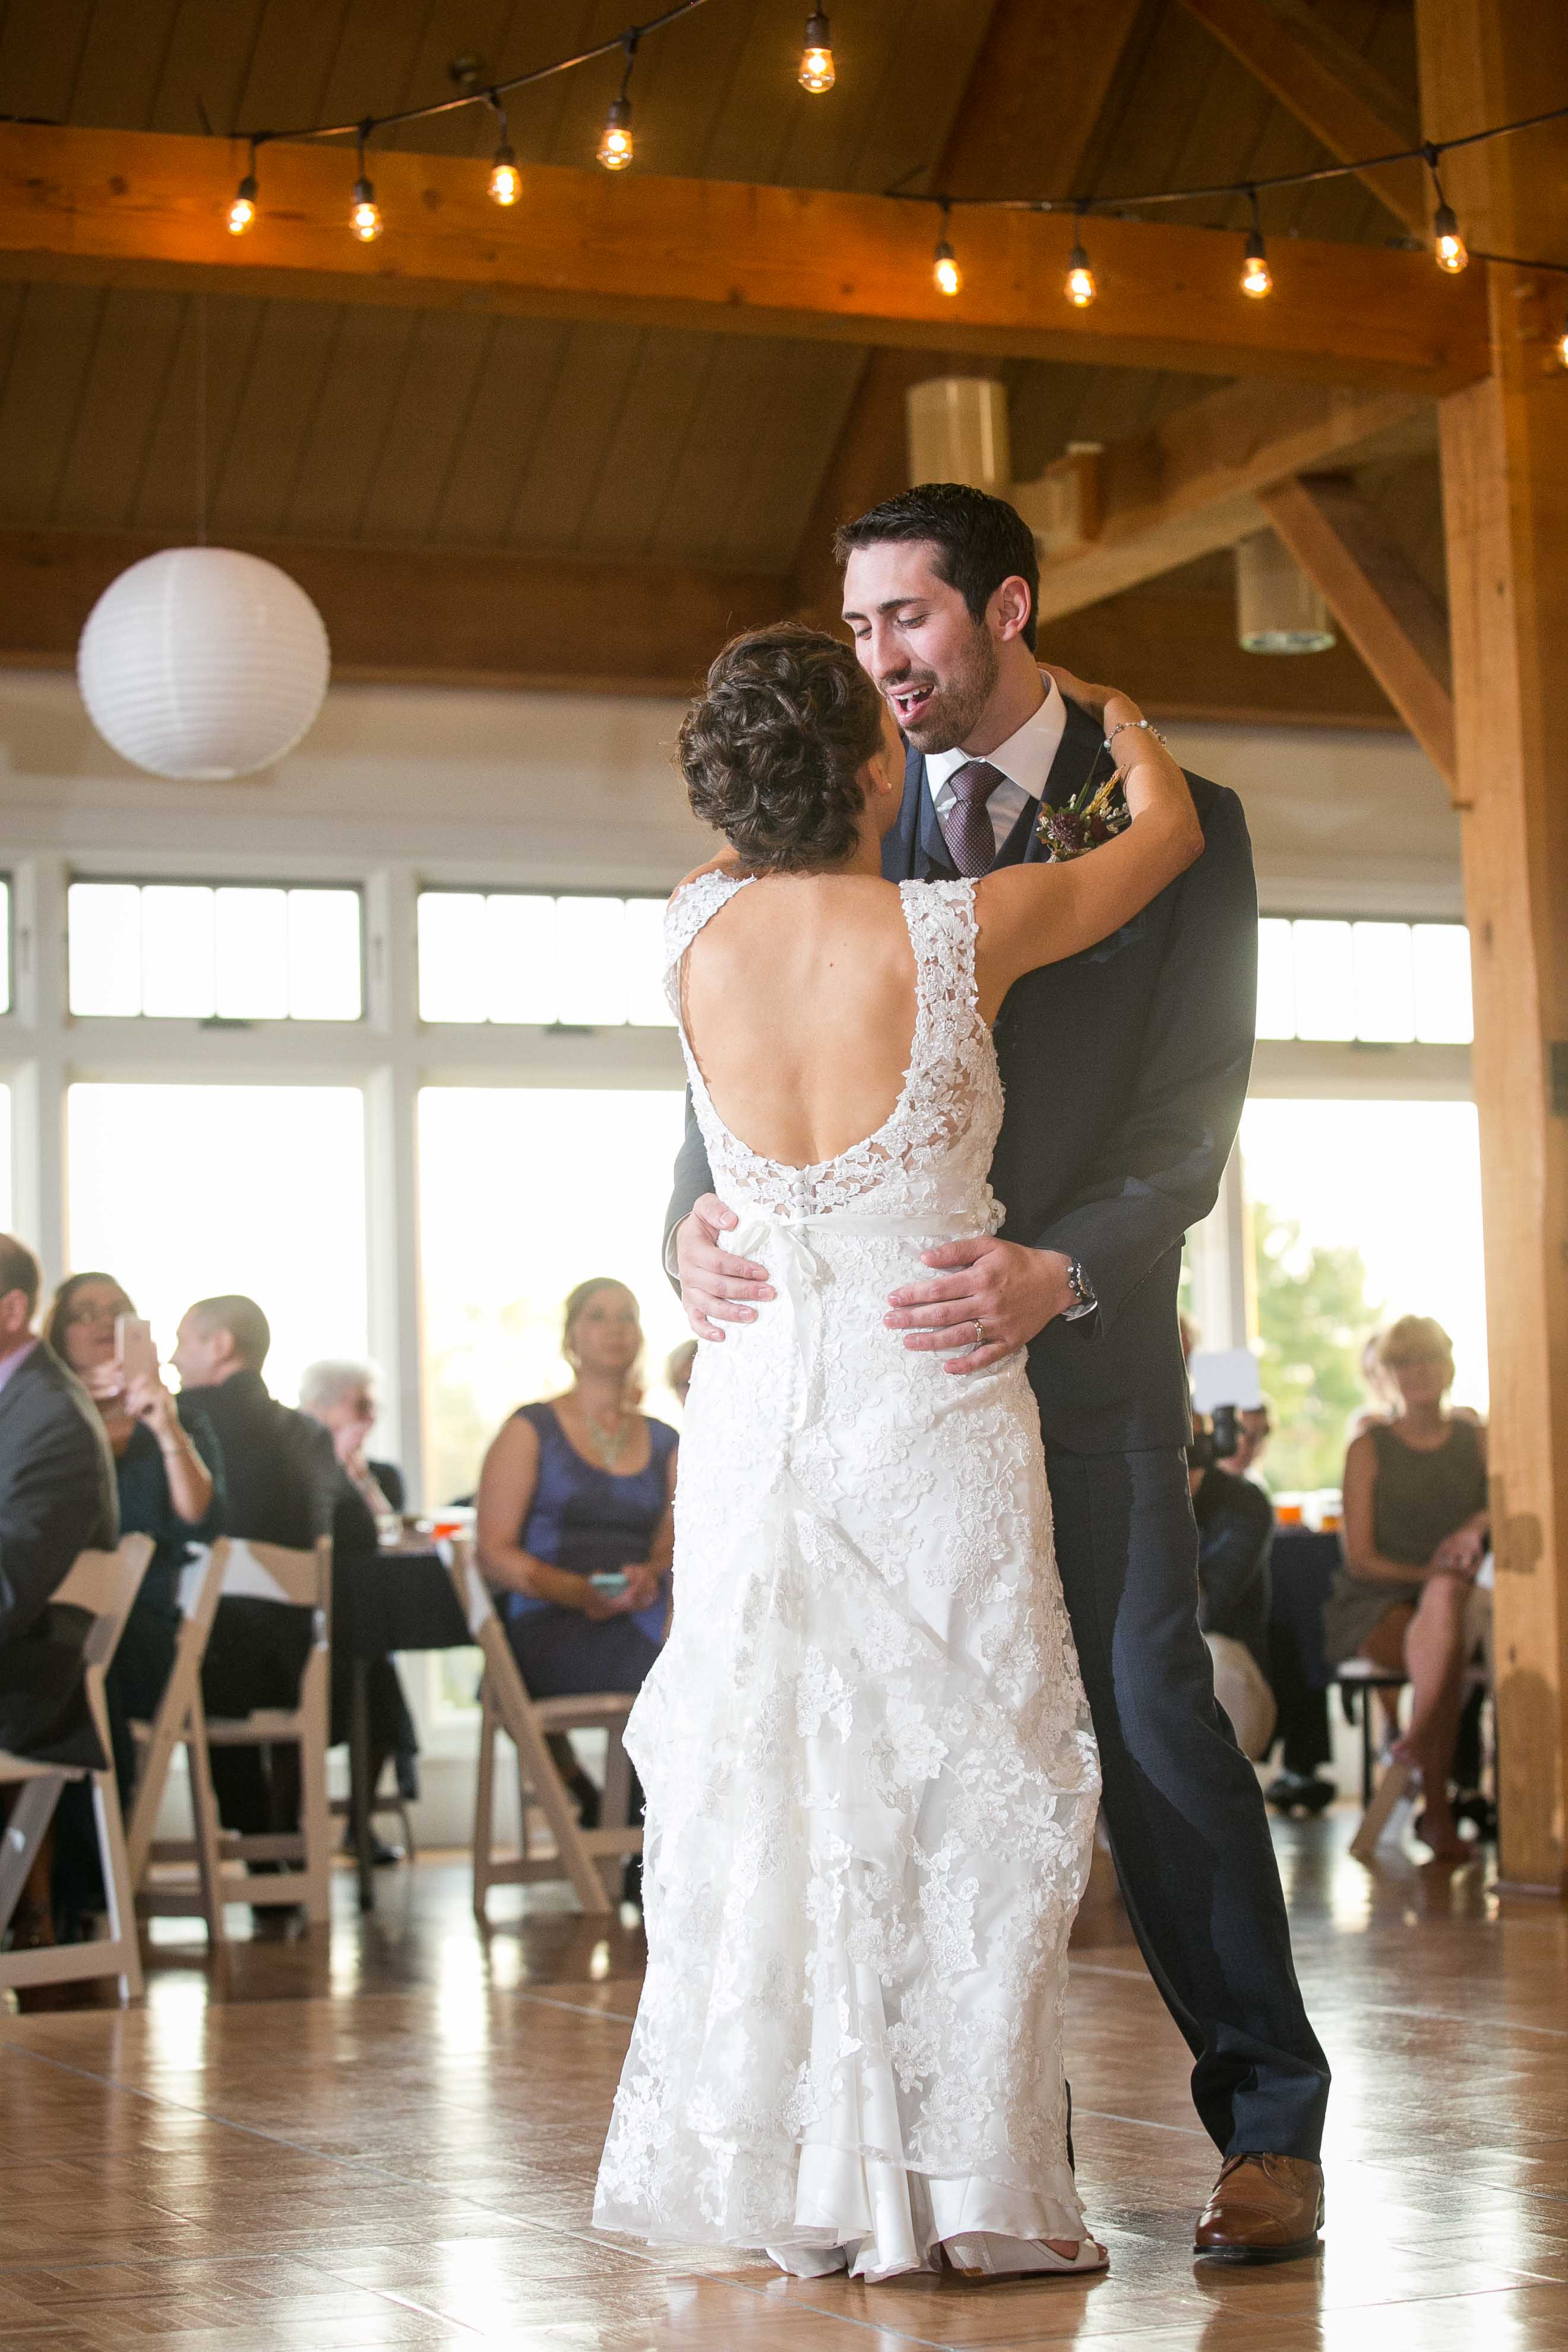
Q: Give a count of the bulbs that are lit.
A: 10